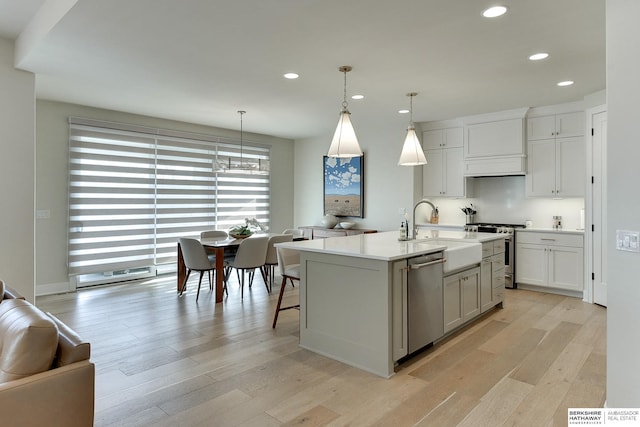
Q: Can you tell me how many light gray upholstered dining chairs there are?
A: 5